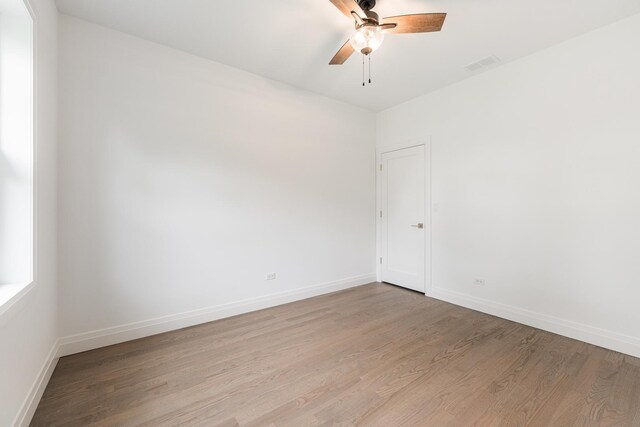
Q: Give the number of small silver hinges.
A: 3